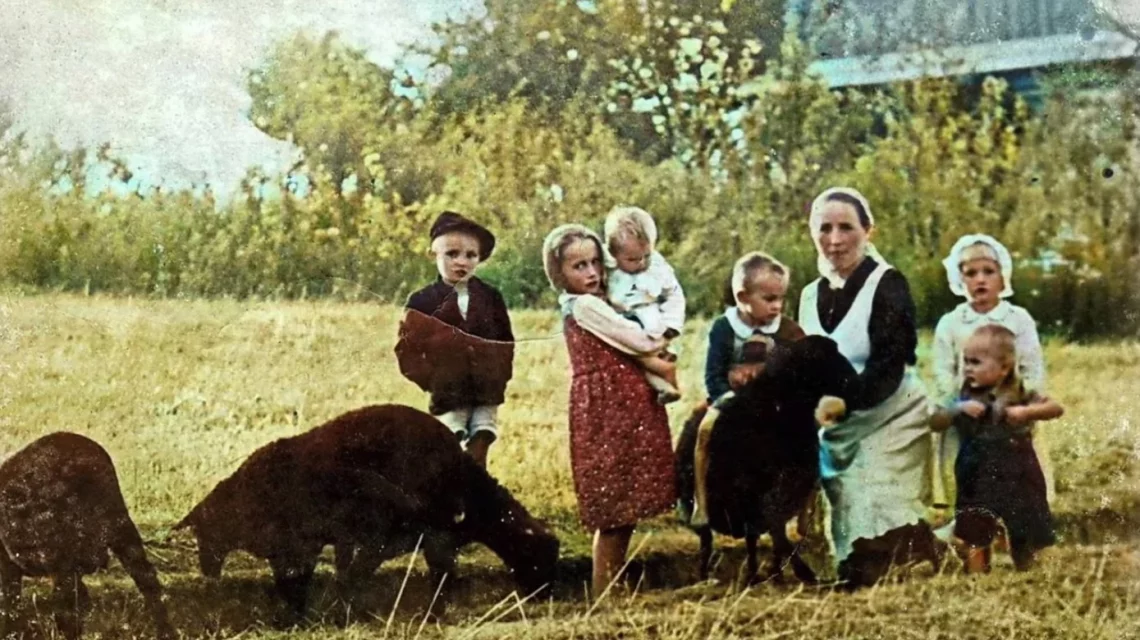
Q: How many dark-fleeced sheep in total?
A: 3